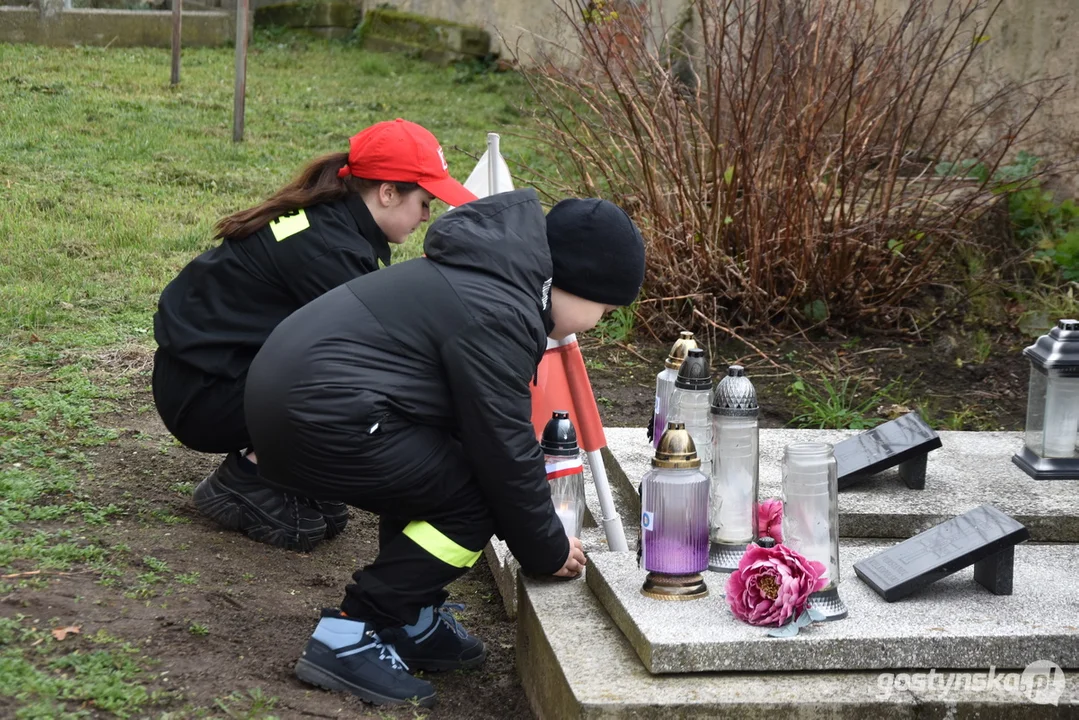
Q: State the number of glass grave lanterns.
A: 7